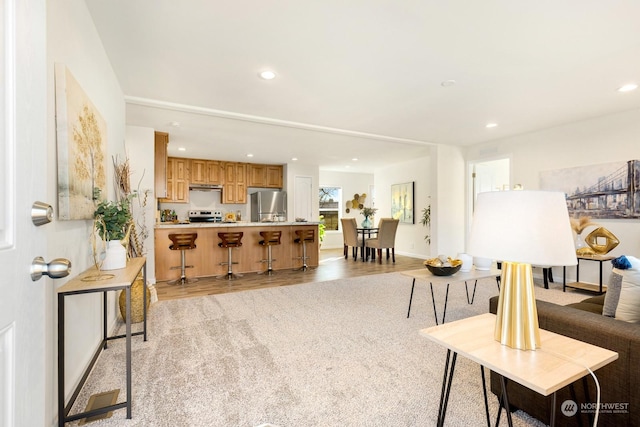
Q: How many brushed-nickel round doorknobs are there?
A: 1